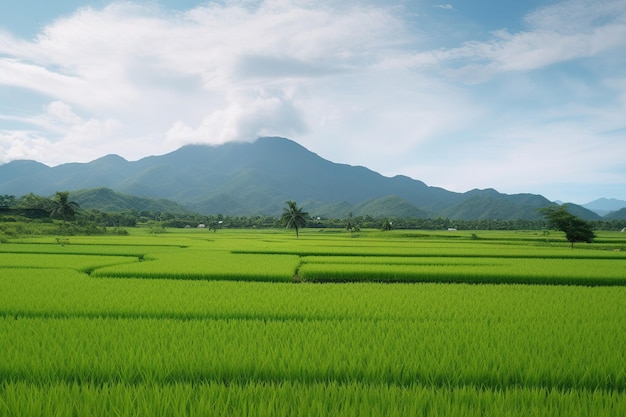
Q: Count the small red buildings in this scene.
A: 0